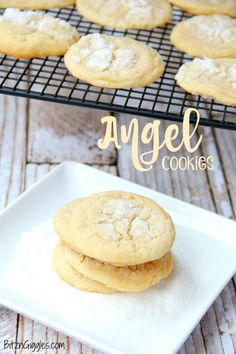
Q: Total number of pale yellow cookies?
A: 10